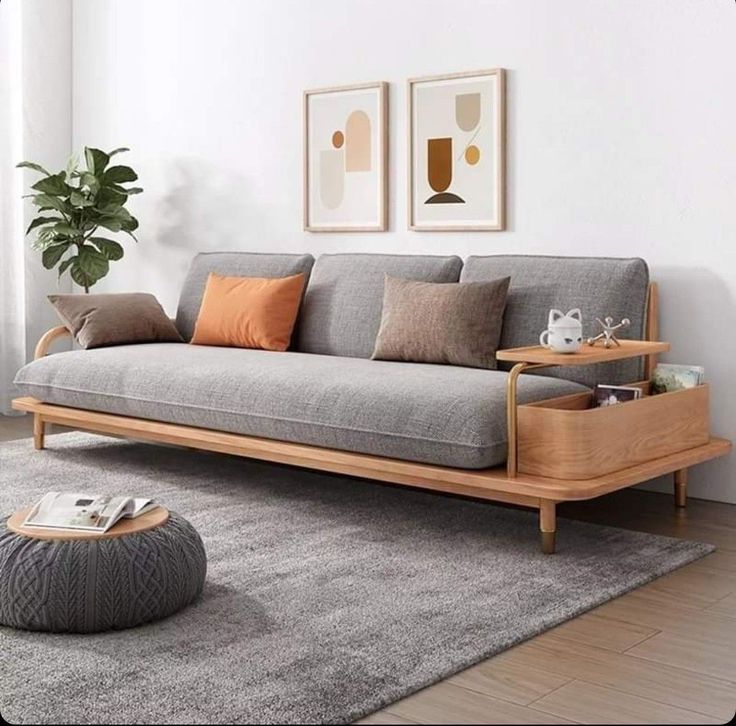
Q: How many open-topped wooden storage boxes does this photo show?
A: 1